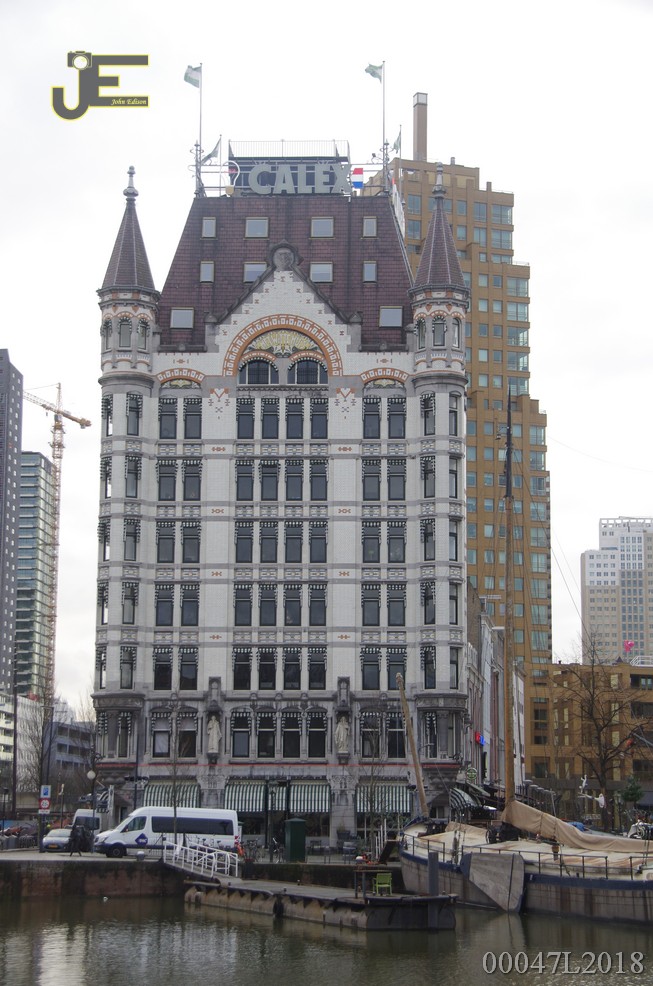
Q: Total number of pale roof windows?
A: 10